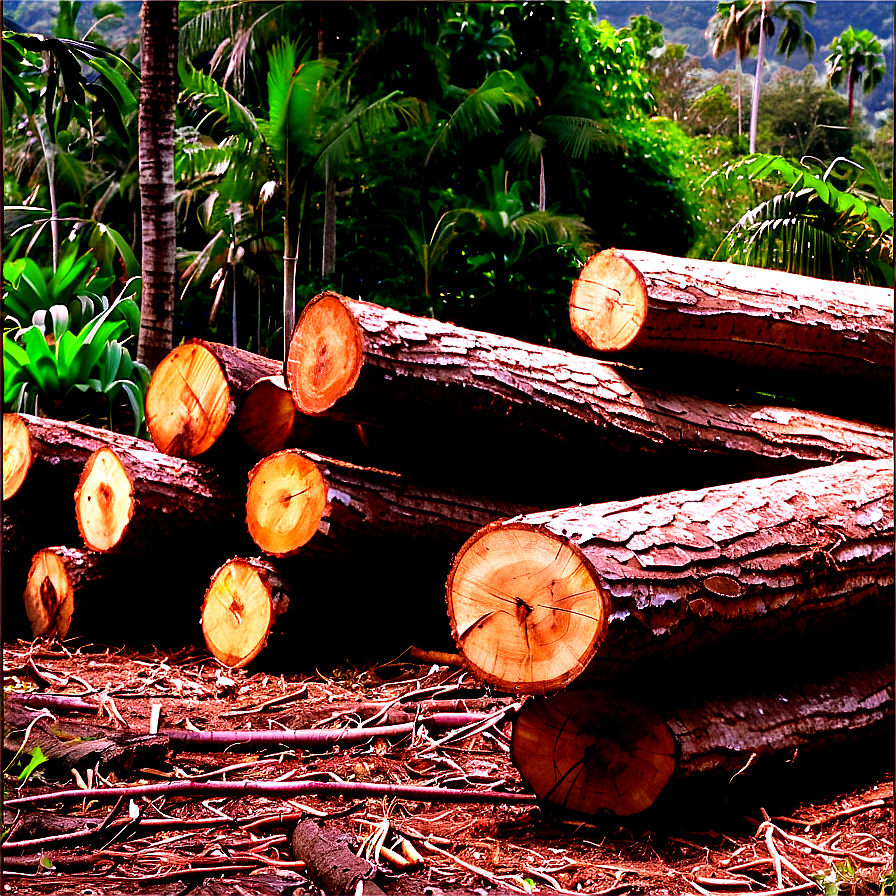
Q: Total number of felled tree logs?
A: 11